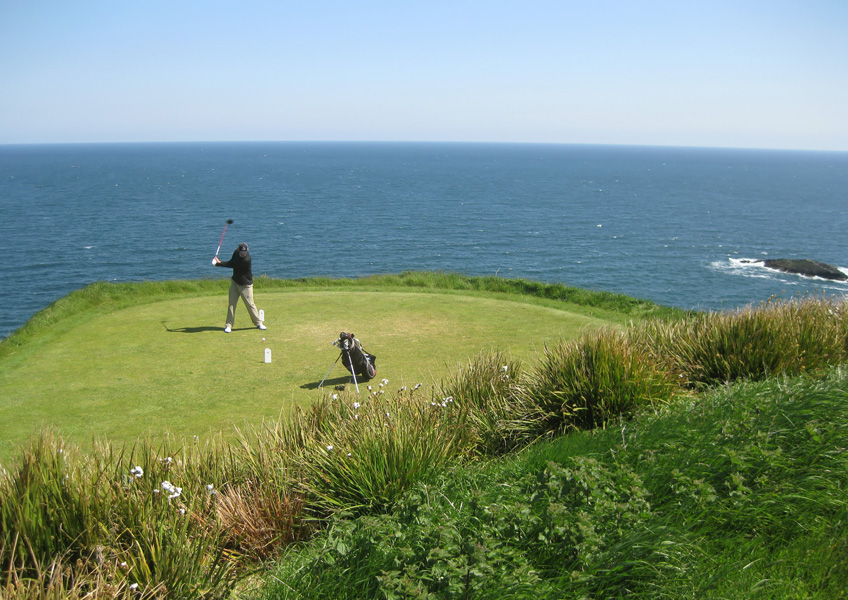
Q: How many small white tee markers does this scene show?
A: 2